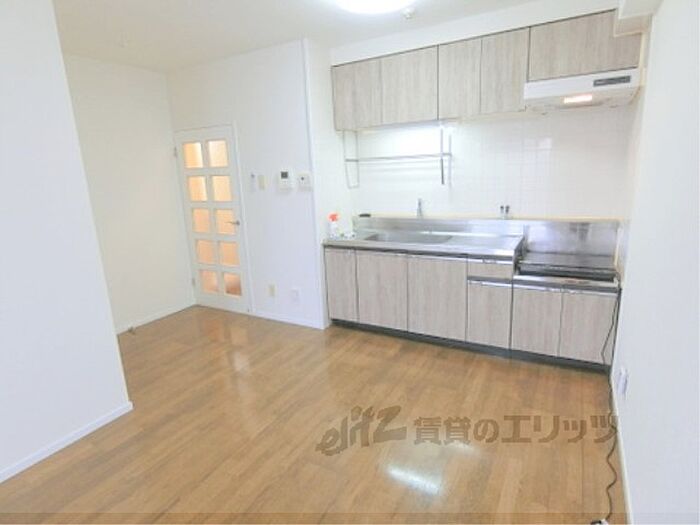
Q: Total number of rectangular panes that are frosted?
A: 10